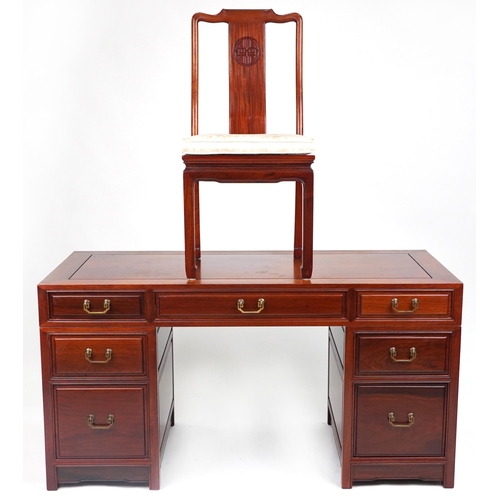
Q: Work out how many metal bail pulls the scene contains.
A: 7